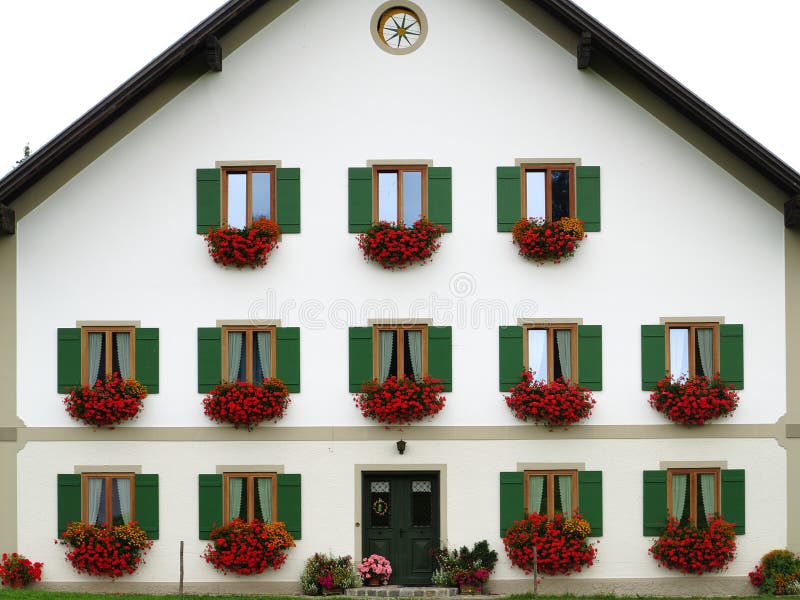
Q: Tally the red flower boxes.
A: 12